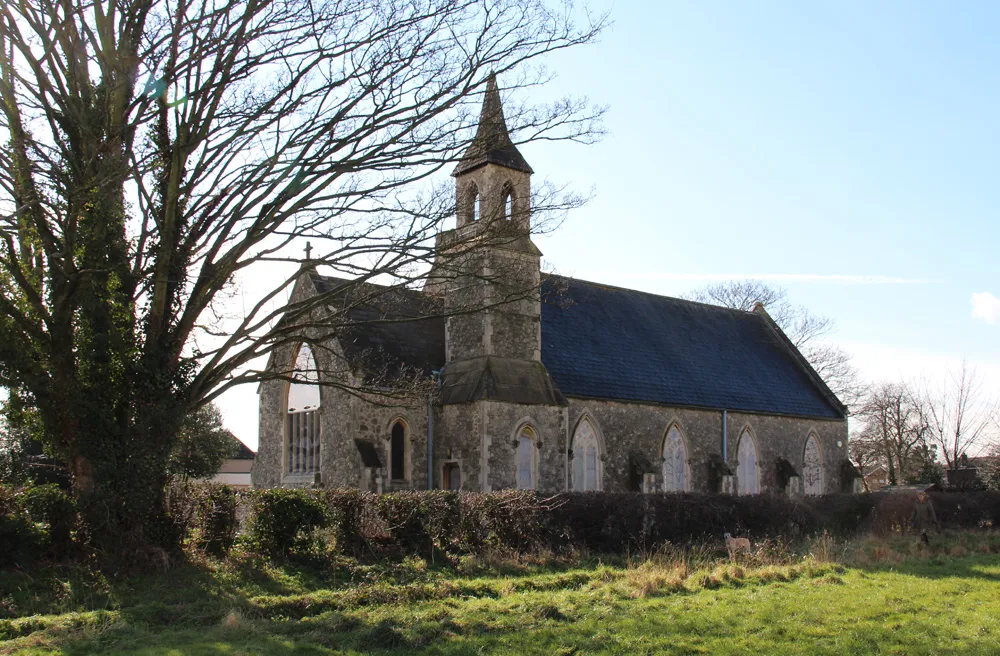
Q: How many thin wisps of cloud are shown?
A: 1